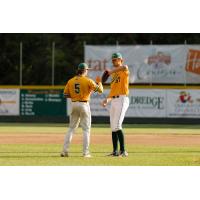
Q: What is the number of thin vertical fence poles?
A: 6